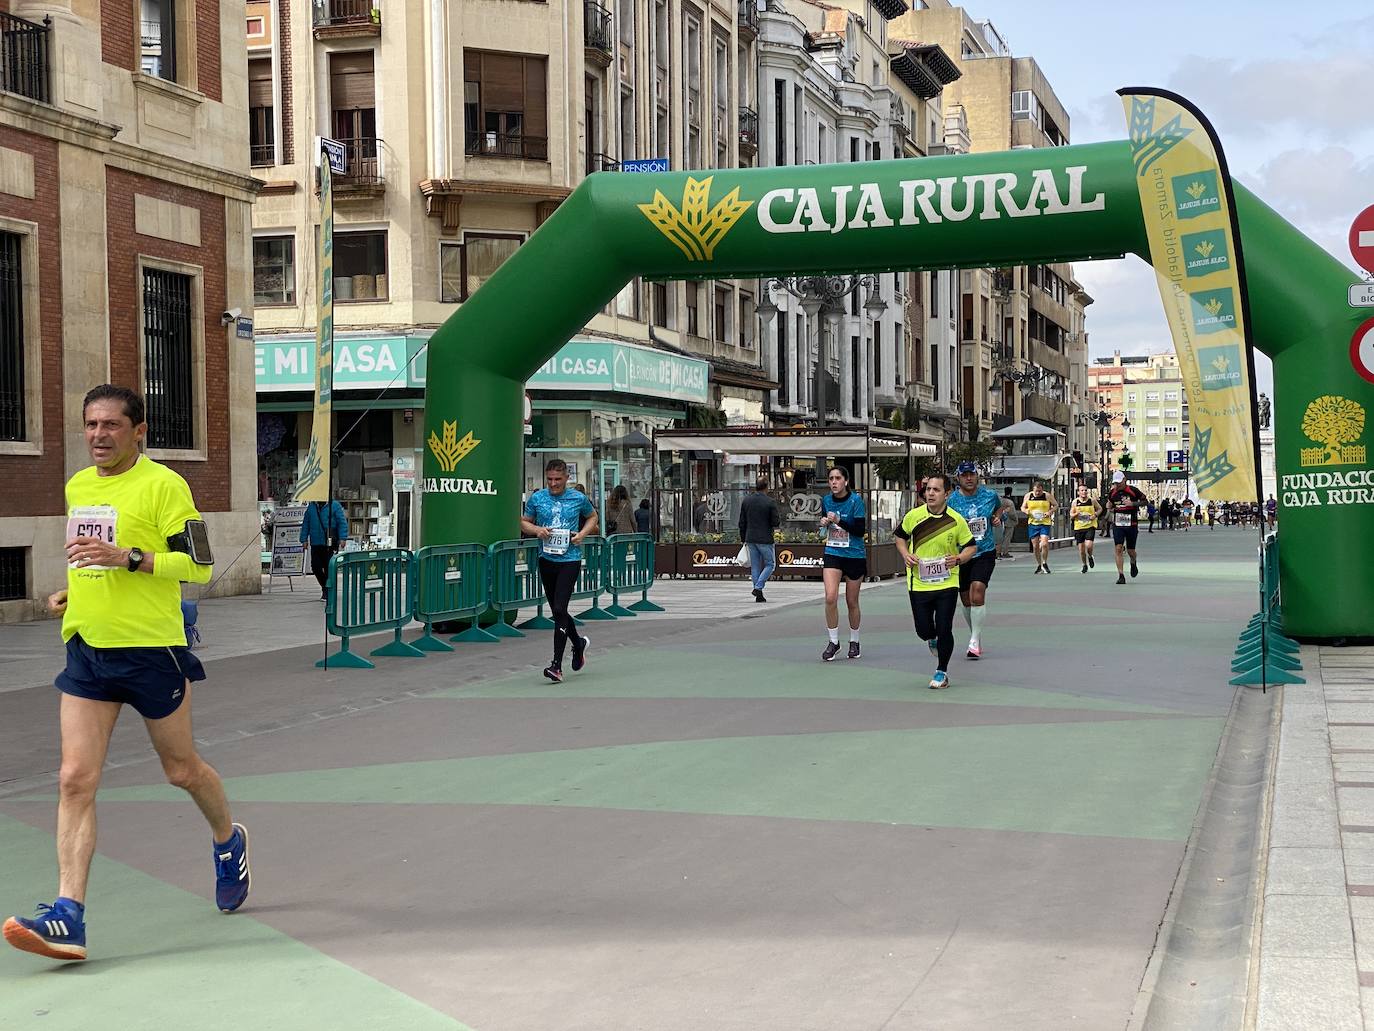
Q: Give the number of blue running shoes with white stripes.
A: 2